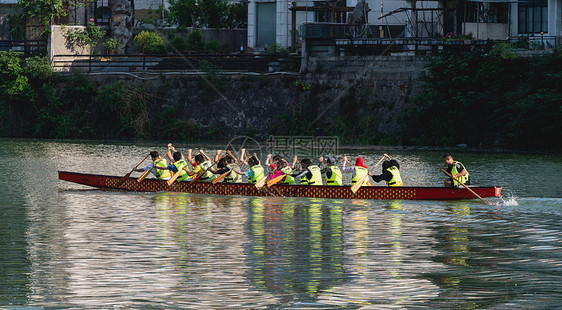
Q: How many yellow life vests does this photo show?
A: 11